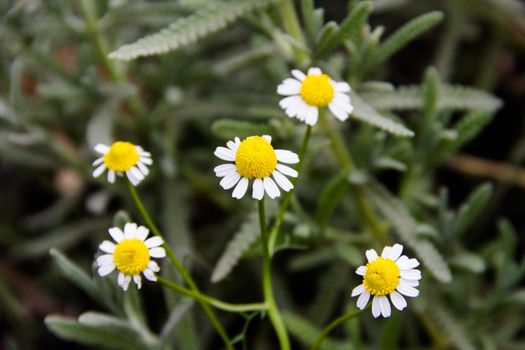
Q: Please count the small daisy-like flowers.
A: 5